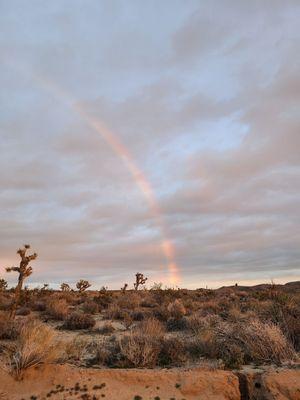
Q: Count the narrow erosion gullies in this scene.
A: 1